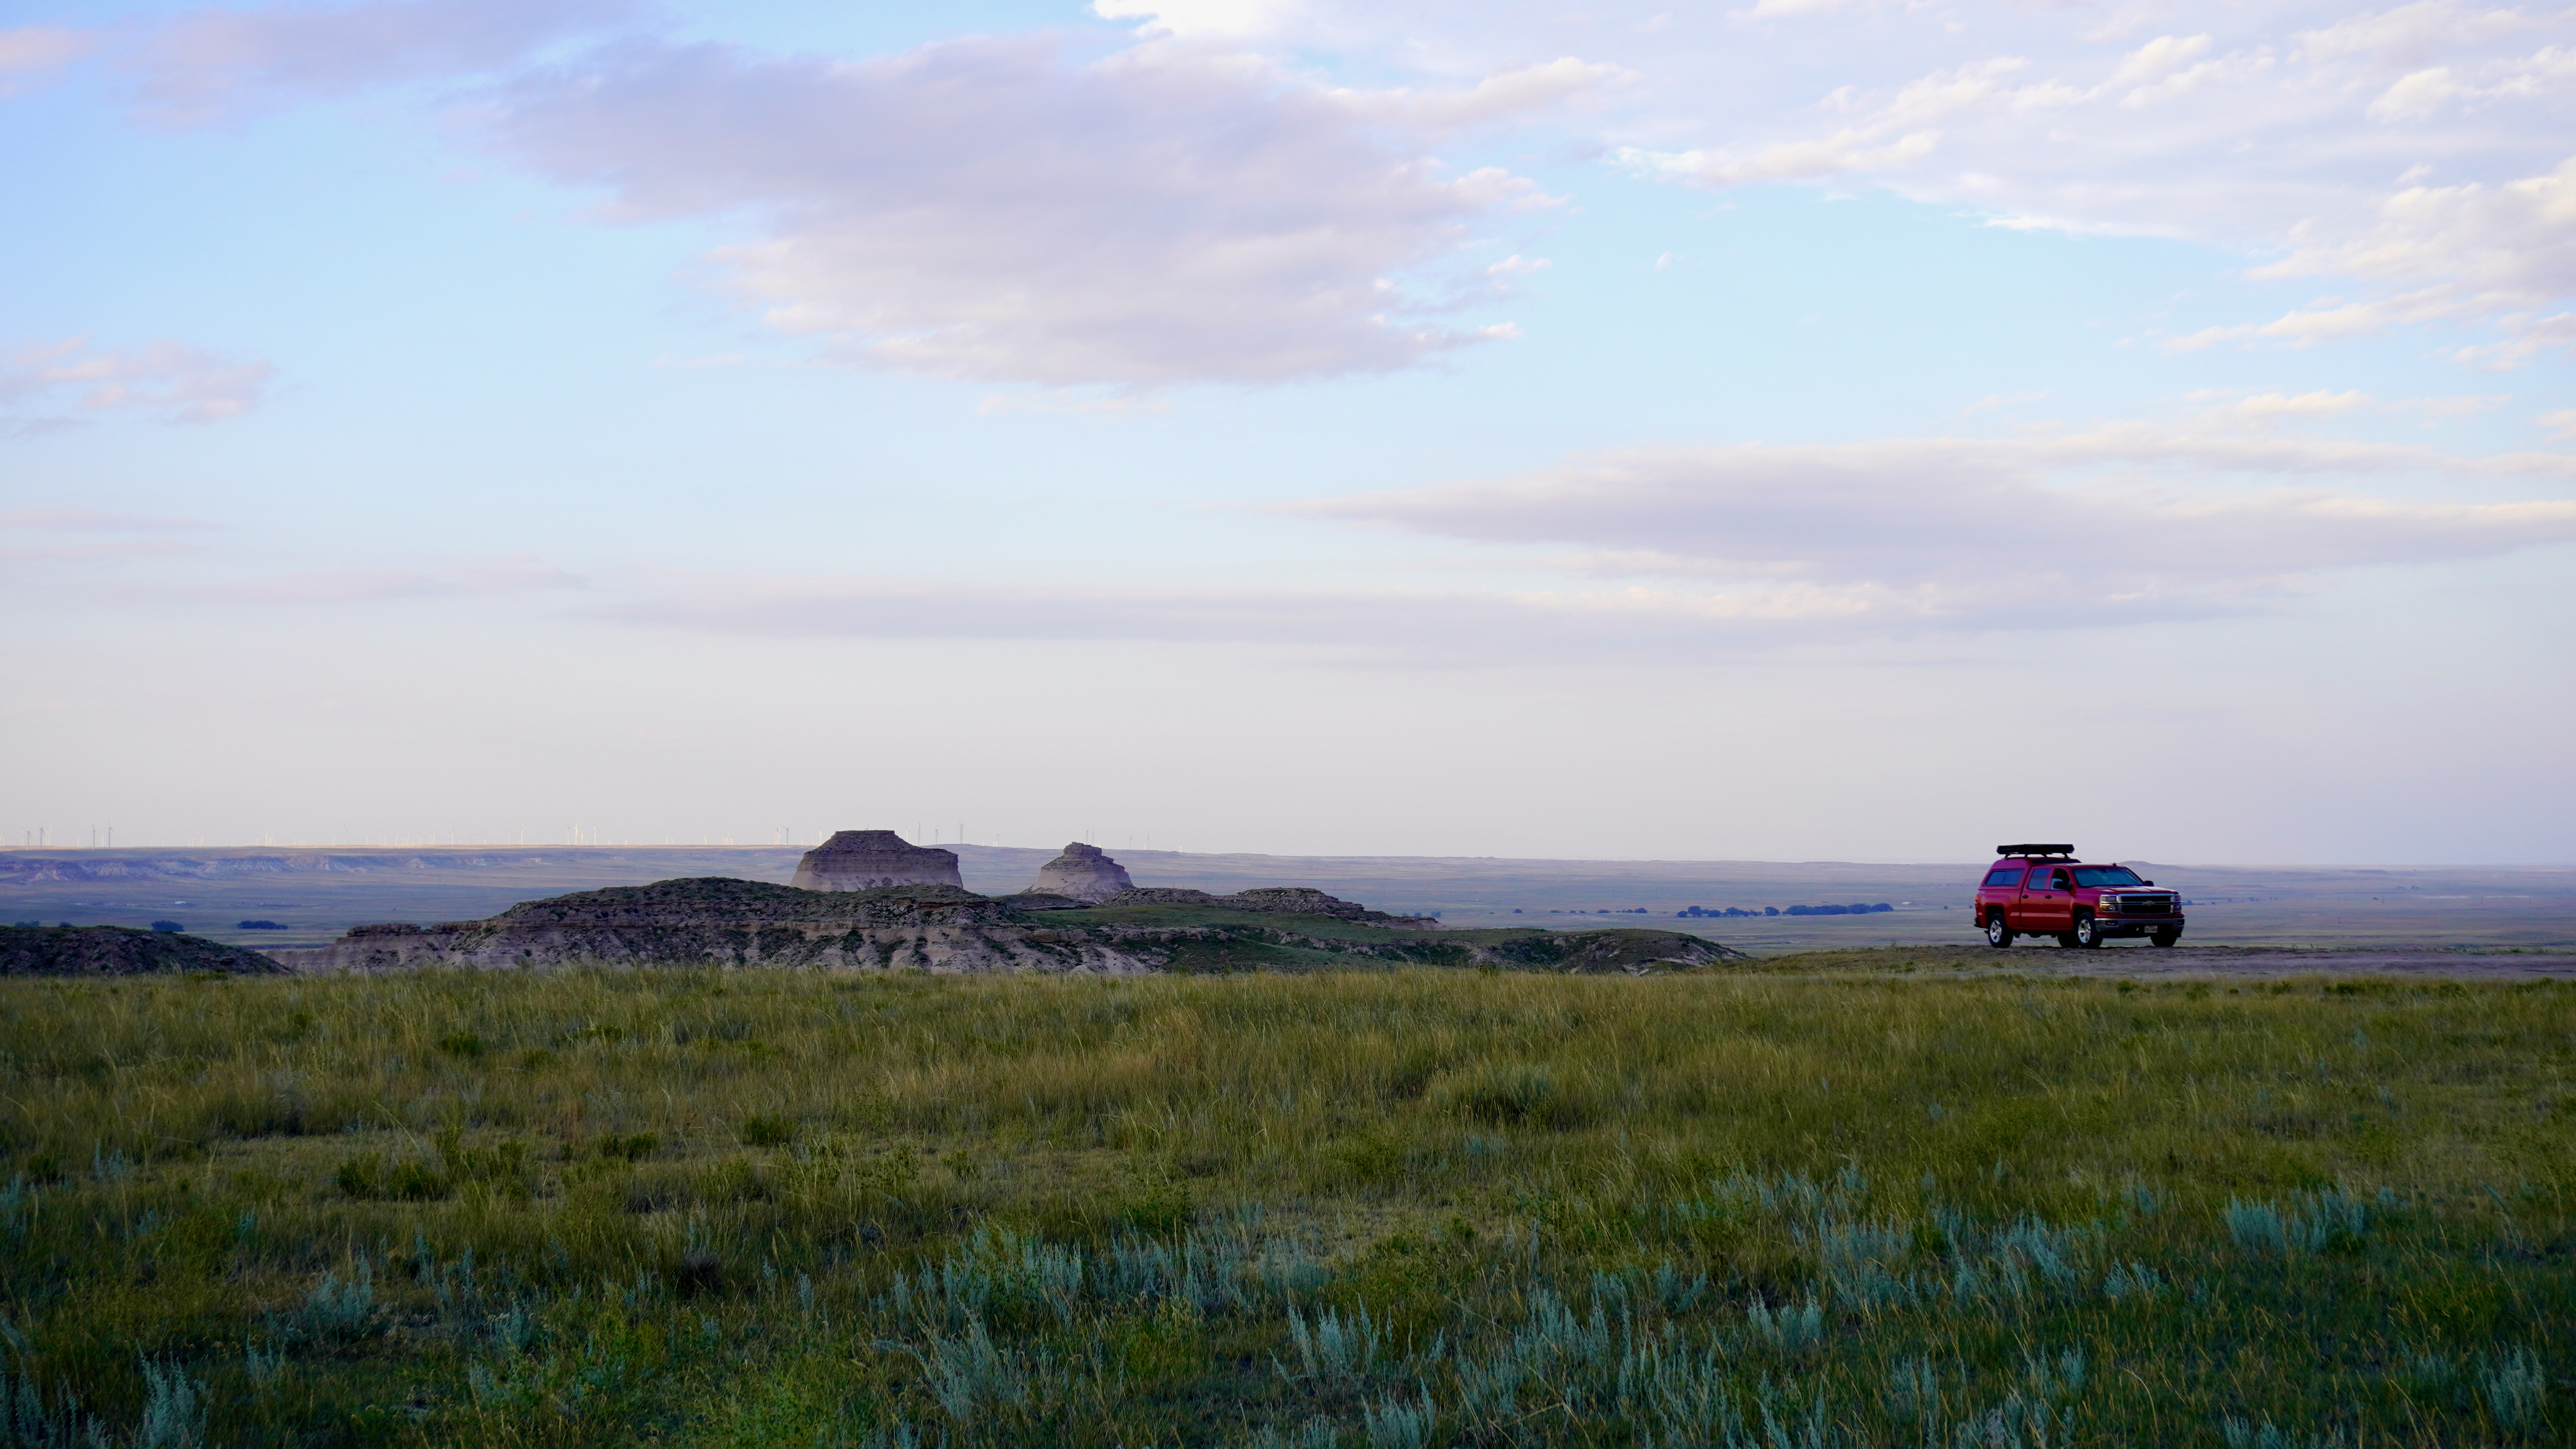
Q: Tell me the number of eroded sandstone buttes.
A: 2